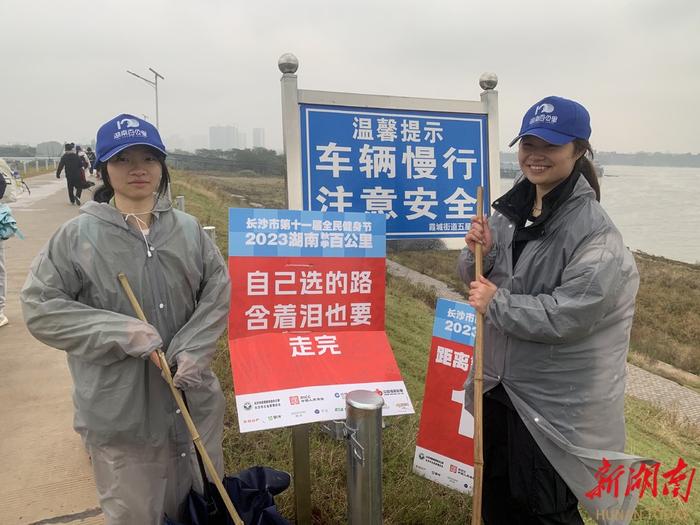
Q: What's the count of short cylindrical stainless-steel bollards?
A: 3